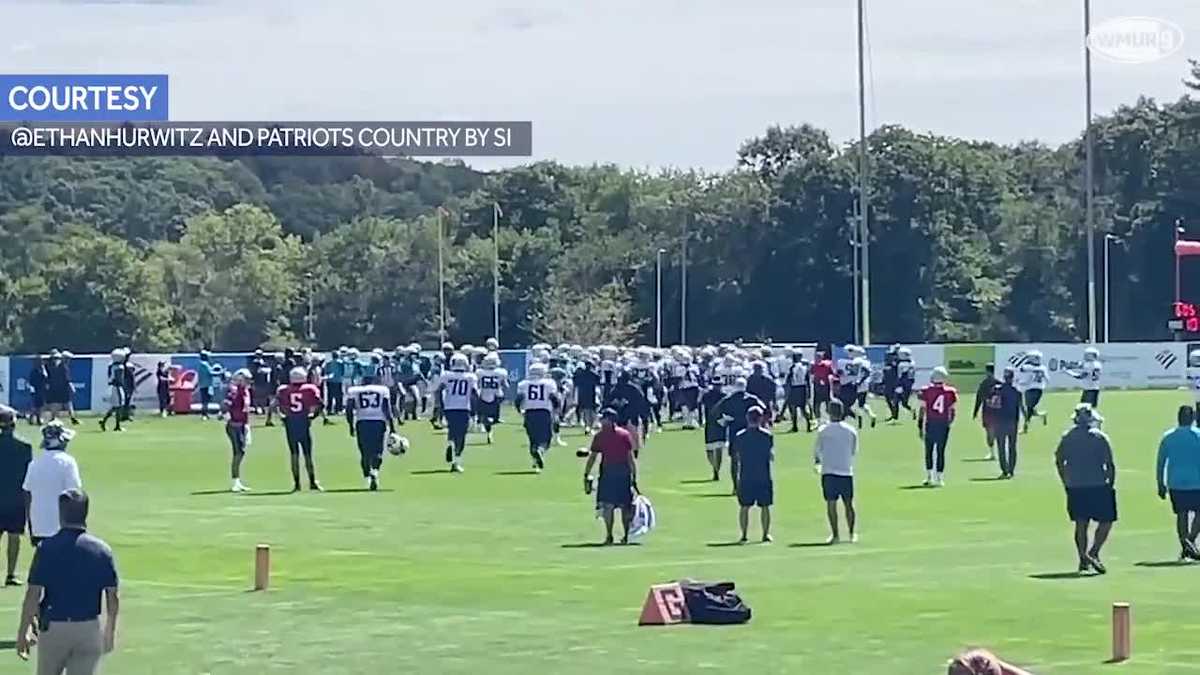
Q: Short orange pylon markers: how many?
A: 2